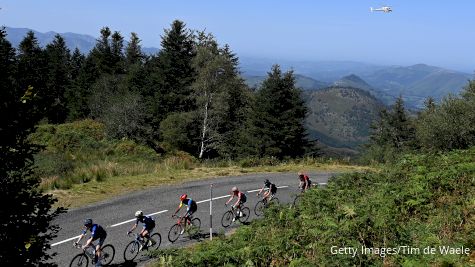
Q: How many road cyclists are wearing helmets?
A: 6